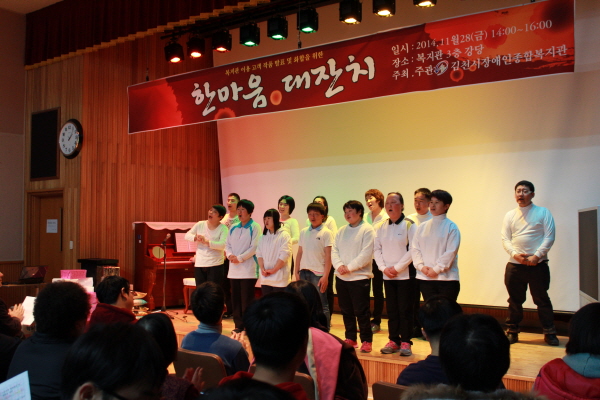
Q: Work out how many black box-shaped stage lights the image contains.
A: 9